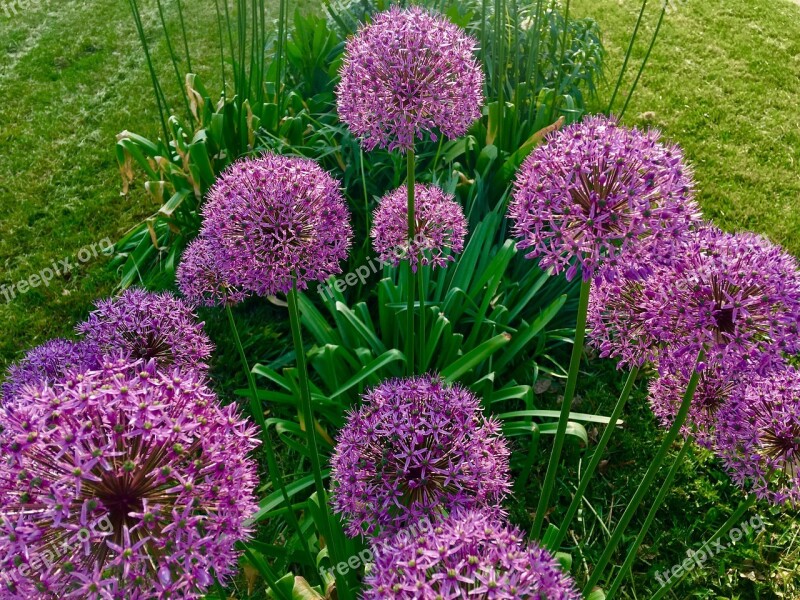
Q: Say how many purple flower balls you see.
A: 14